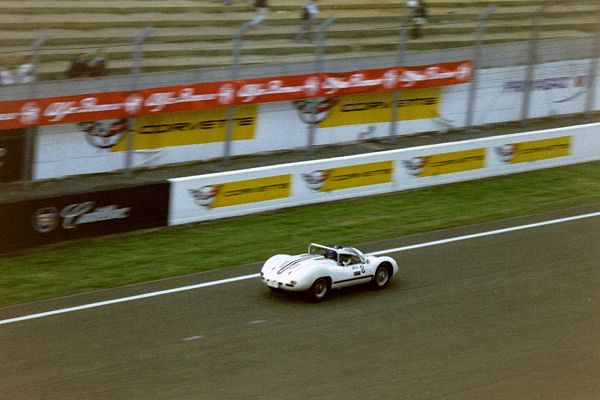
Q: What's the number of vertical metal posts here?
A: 8